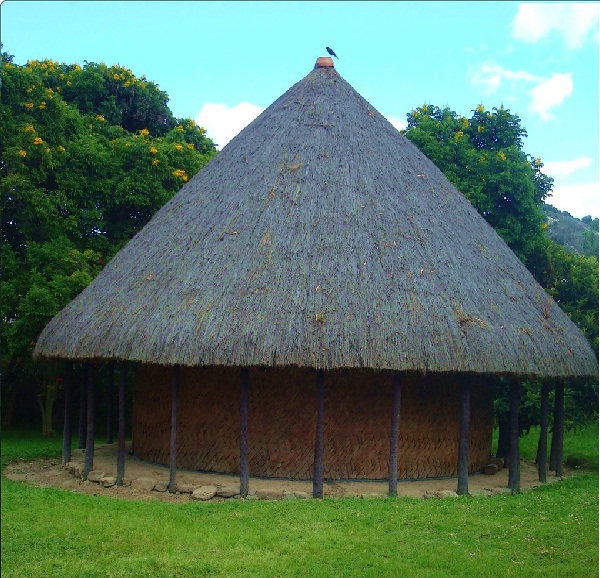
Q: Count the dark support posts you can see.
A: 13